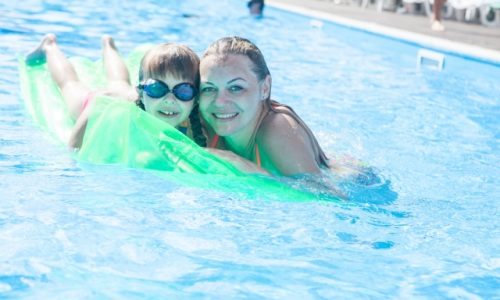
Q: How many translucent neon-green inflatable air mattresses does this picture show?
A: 1